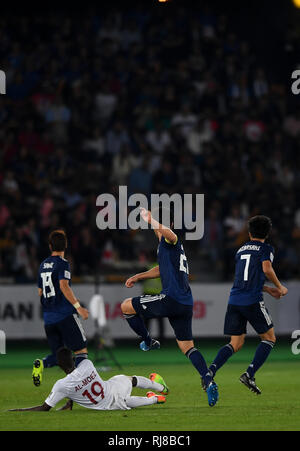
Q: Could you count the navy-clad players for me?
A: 3